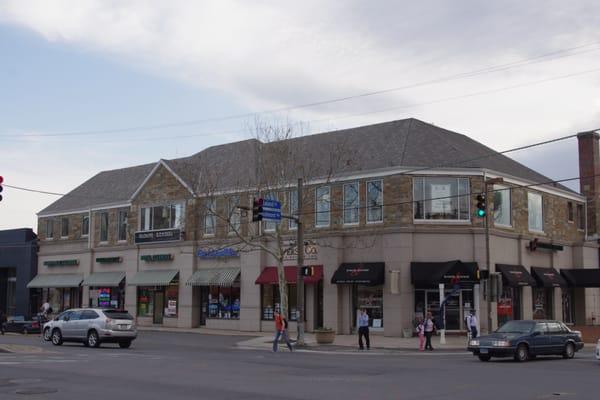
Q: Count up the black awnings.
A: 5